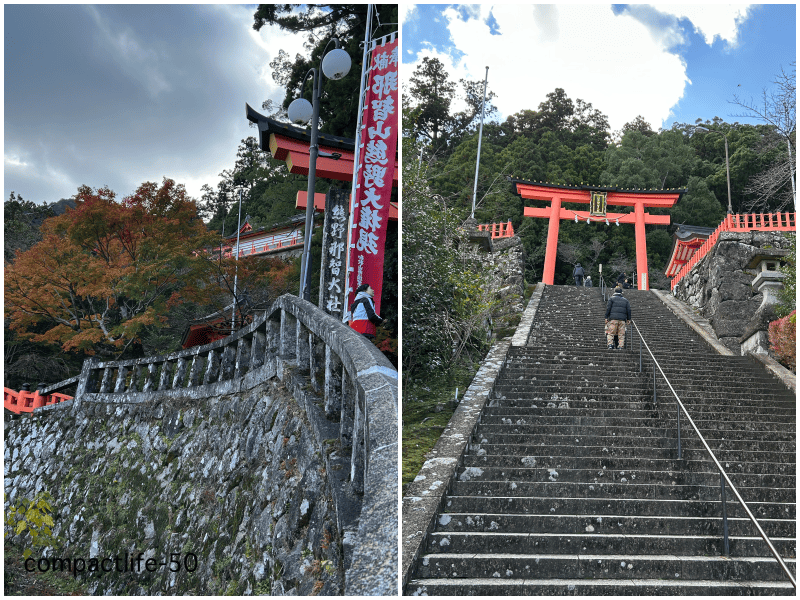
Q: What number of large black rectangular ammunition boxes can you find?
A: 0